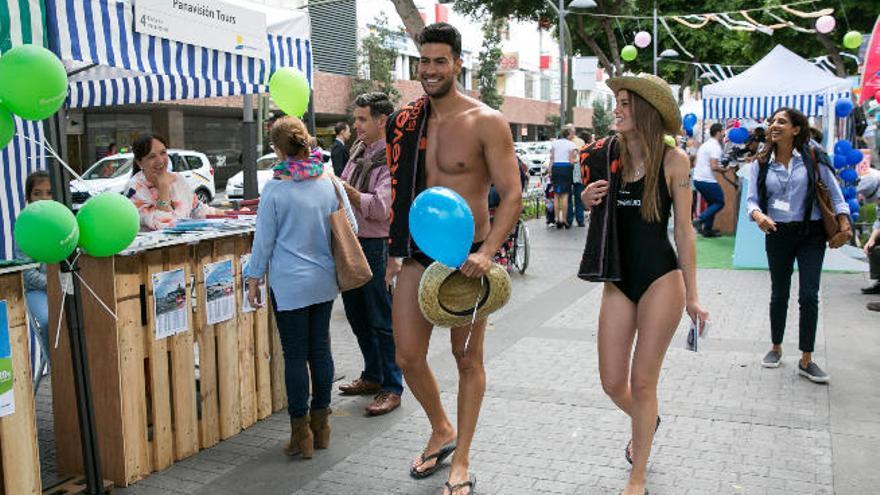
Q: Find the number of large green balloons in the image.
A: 5